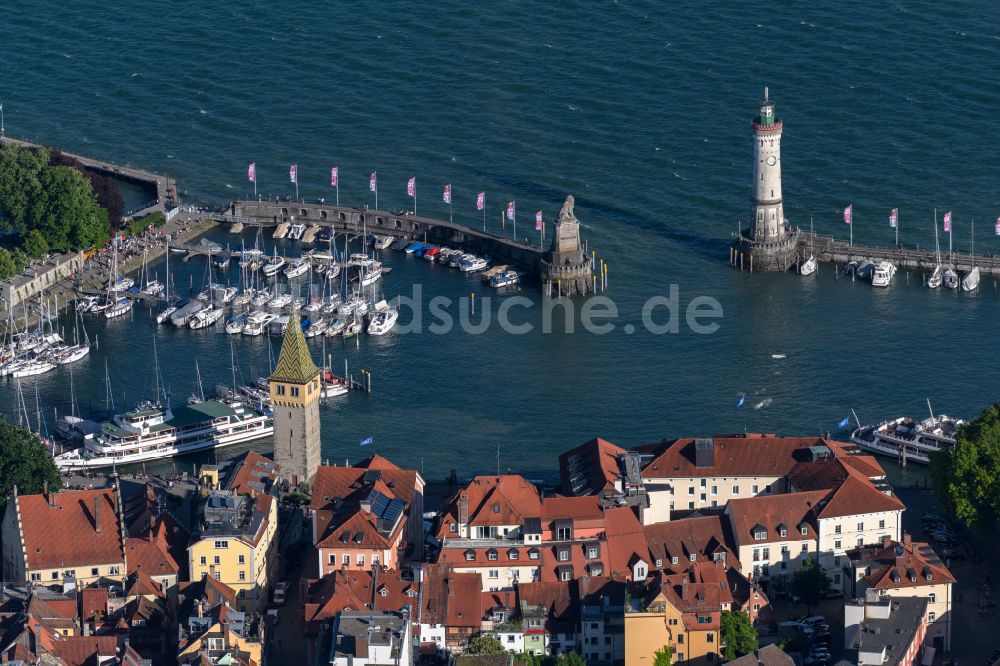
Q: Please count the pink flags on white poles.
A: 13